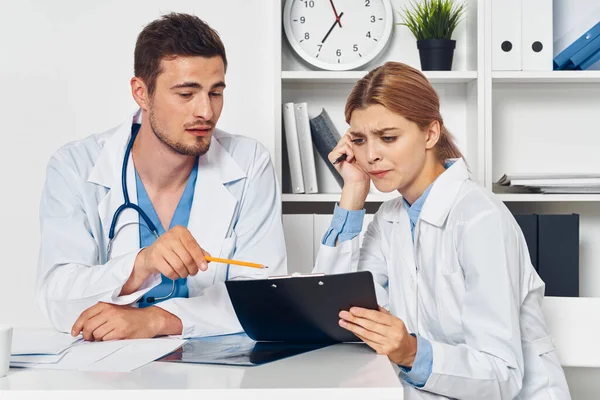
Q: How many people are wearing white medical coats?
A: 2